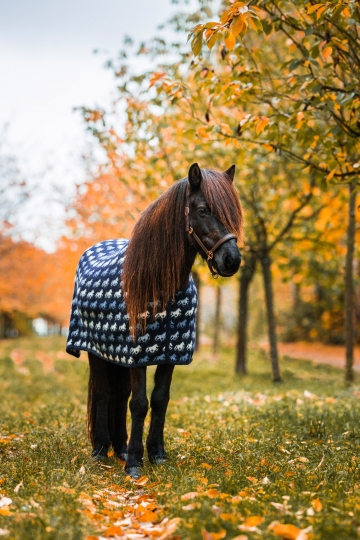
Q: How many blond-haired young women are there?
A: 0